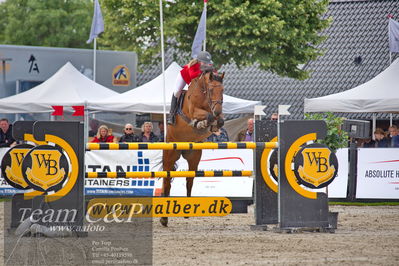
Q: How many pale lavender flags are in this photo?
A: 3